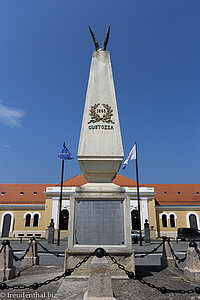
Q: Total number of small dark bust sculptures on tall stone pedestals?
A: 2